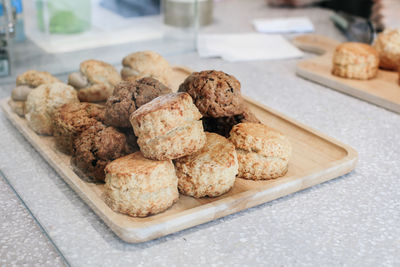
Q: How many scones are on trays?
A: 15